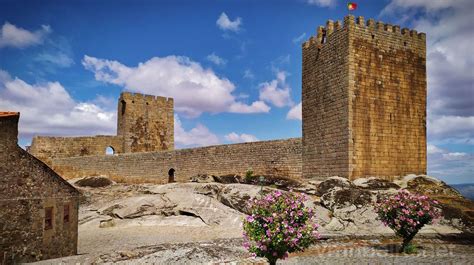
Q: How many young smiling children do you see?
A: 0